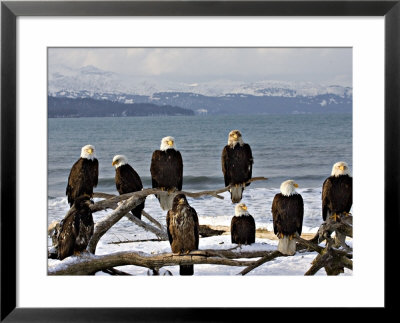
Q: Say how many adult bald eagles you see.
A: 7